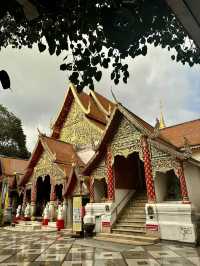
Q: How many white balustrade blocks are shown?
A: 2